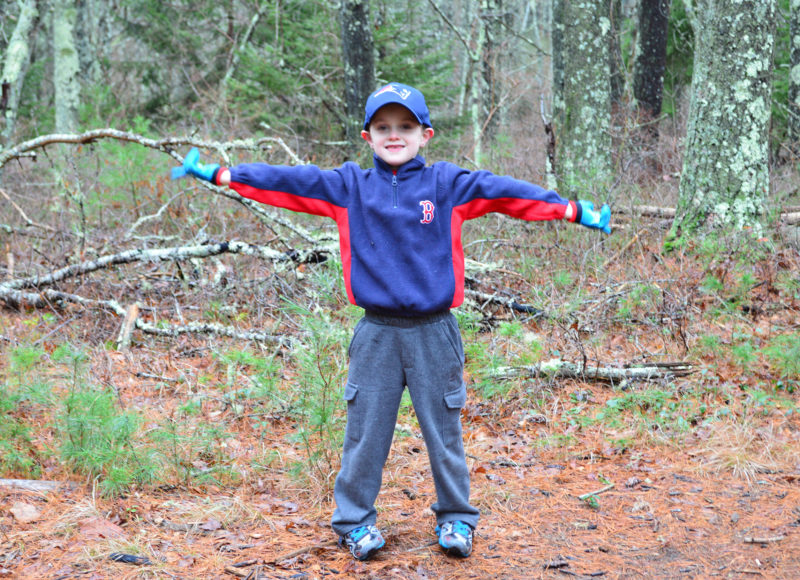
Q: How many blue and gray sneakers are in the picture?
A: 2